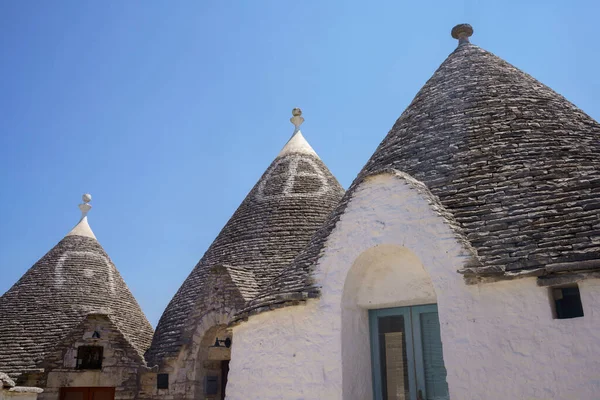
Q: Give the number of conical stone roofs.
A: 3